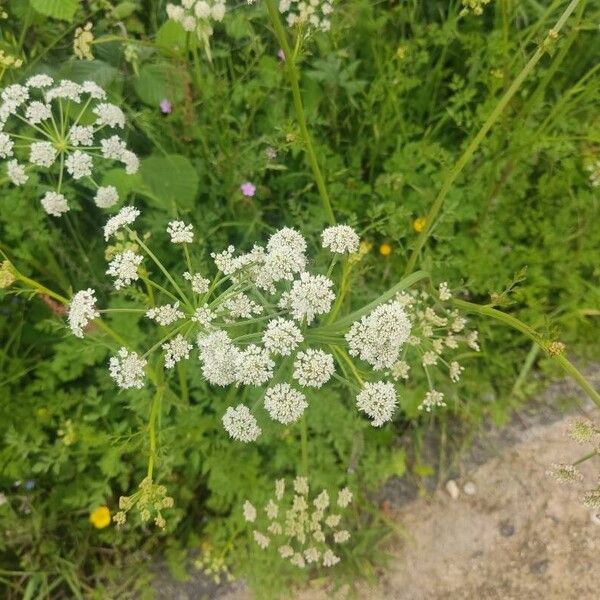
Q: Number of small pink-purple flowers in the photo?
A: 3